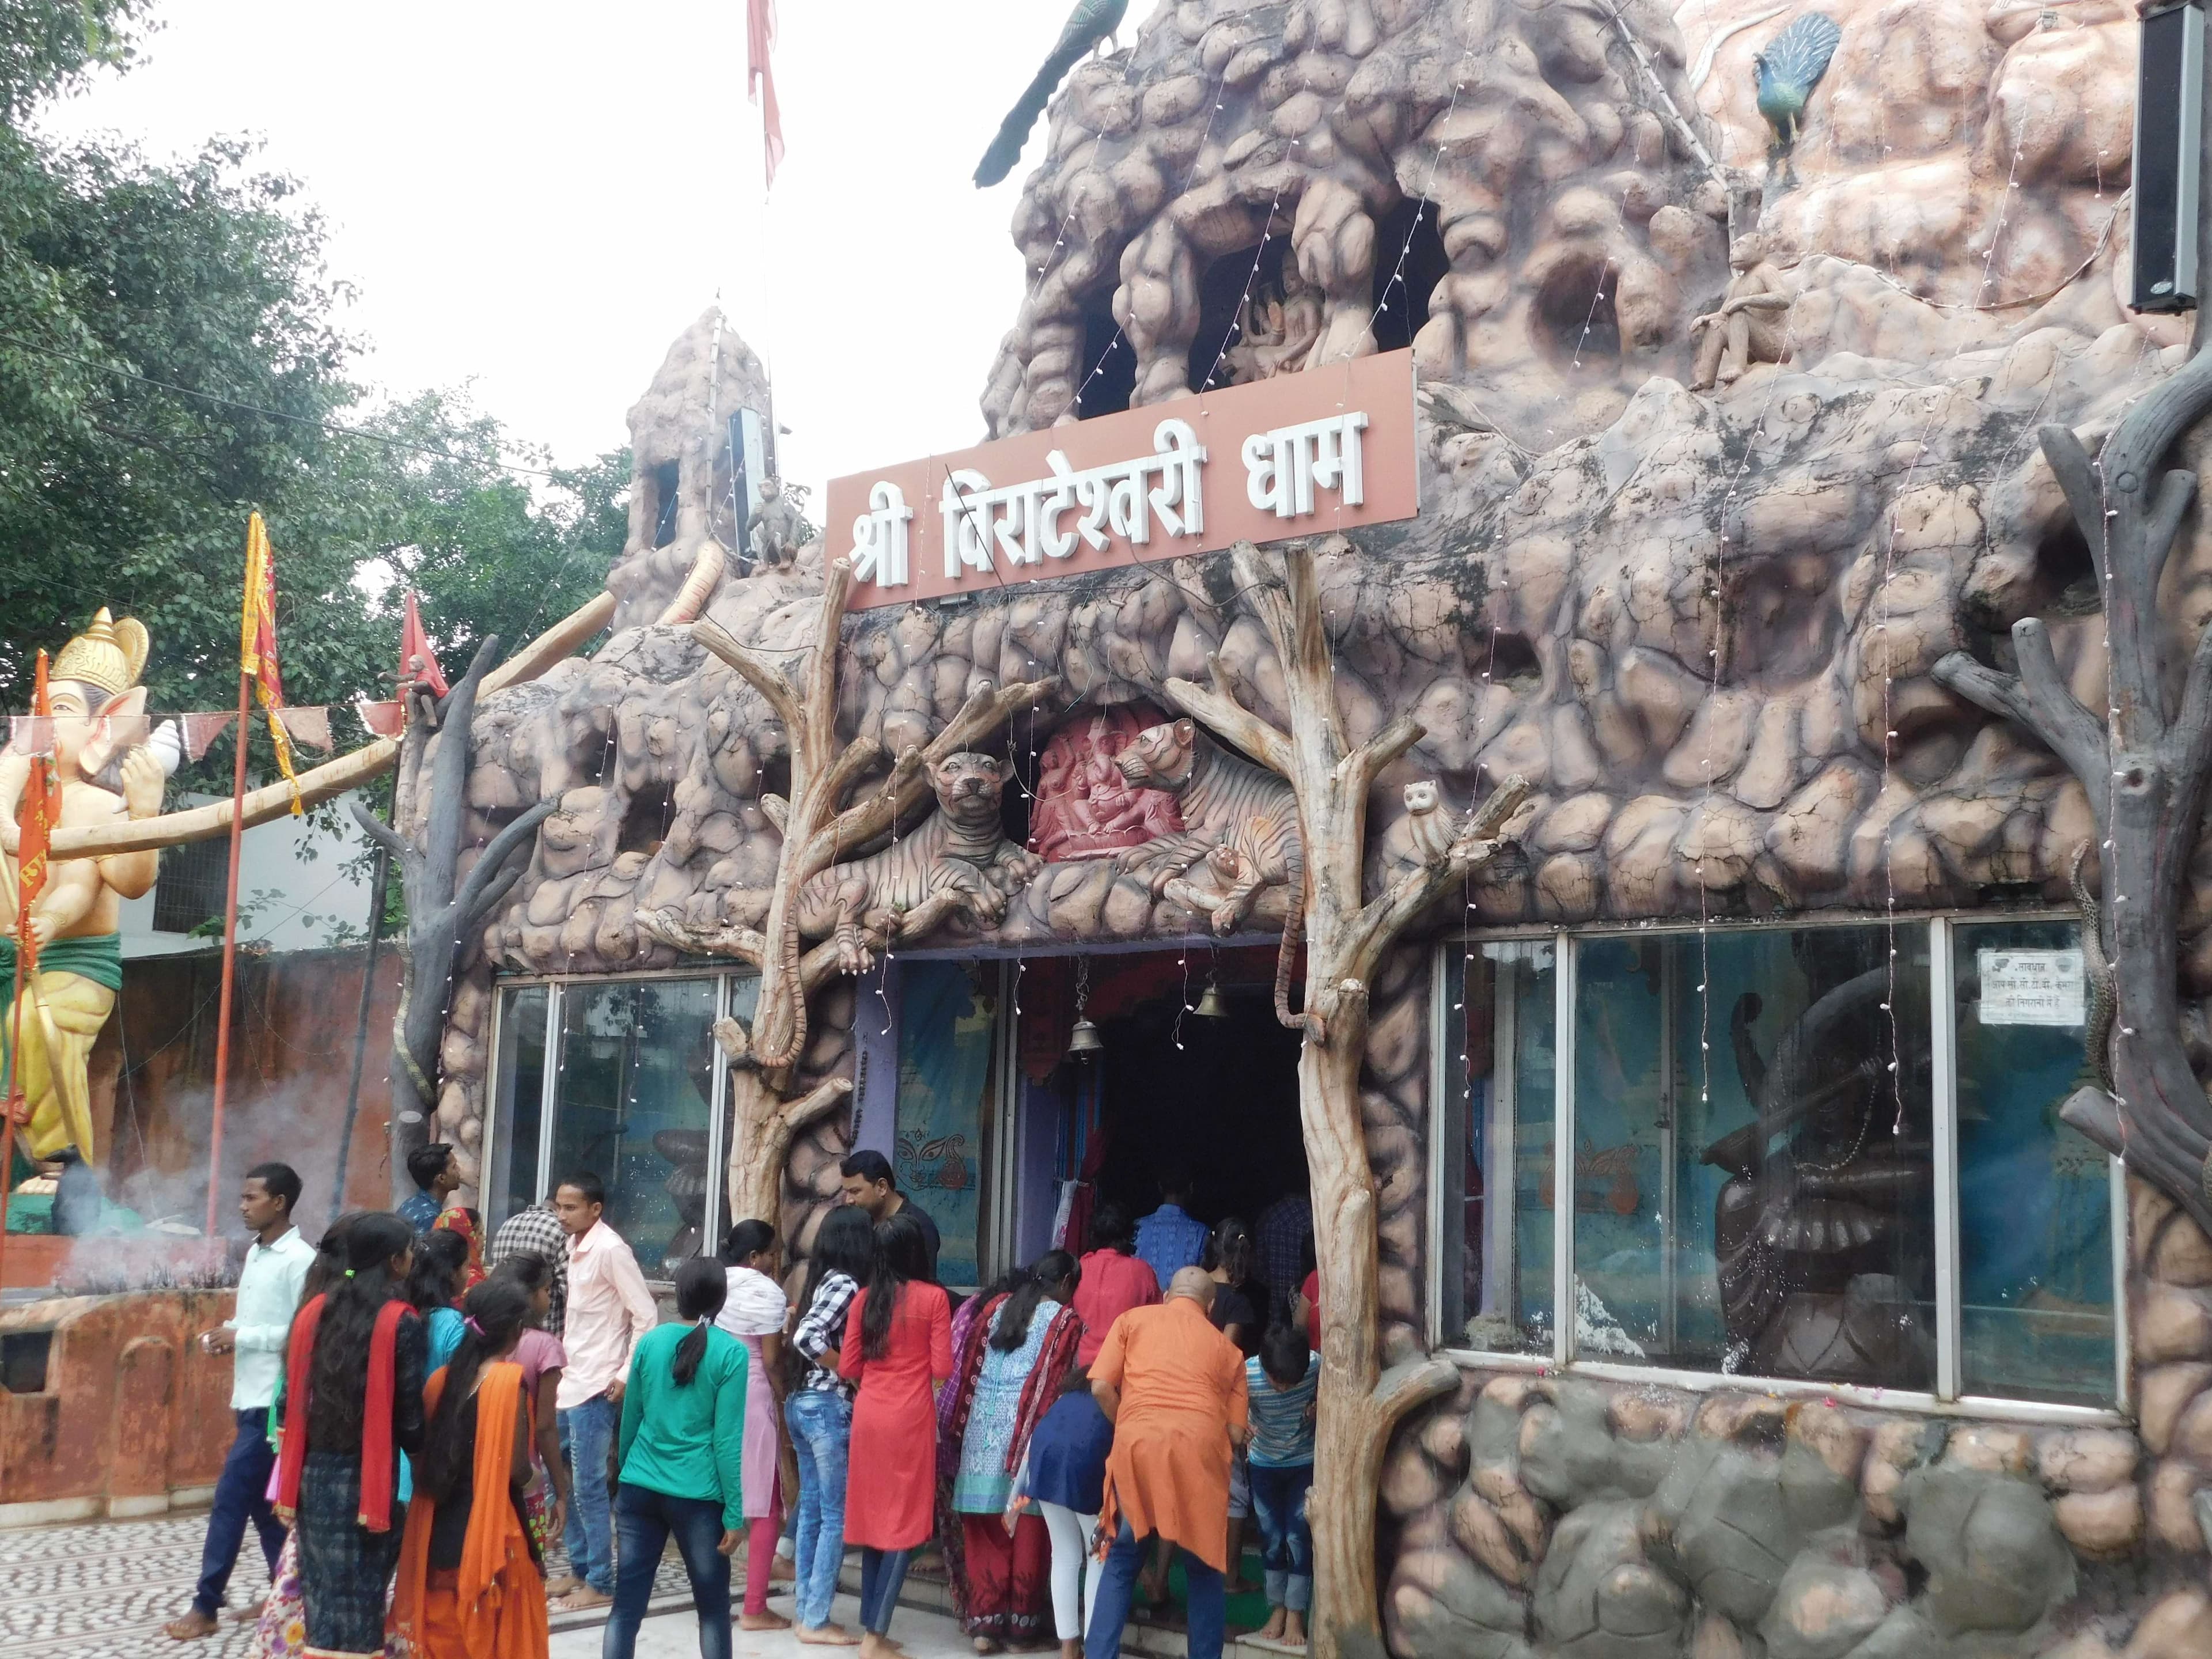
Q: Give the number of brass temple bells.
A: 2